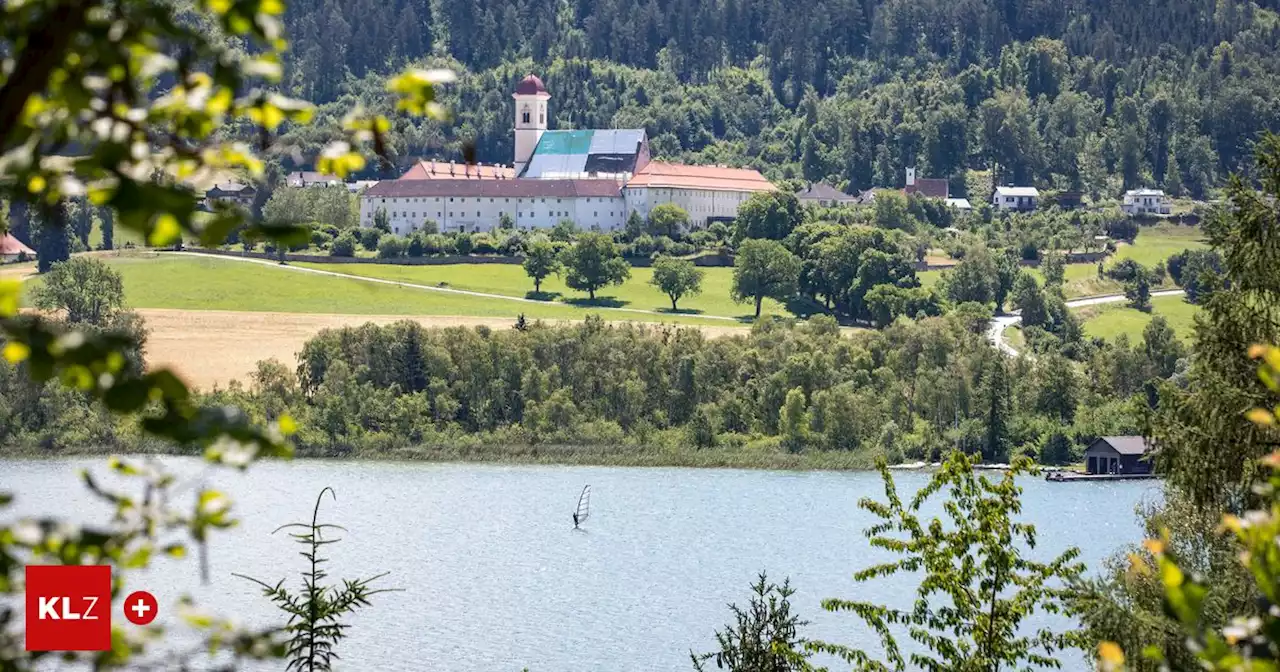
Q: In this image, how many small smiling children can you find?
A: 0